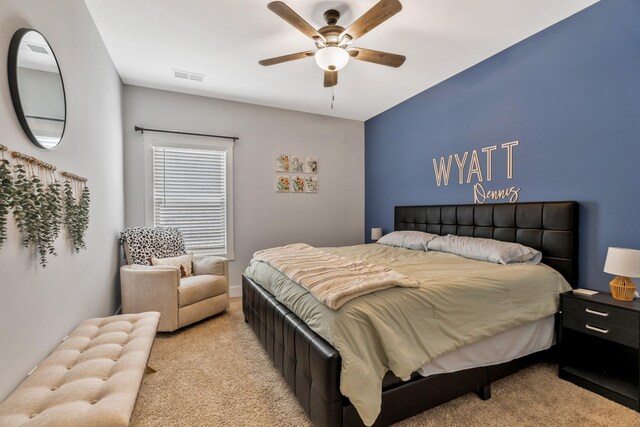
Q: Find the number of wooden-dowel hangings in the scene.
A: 3